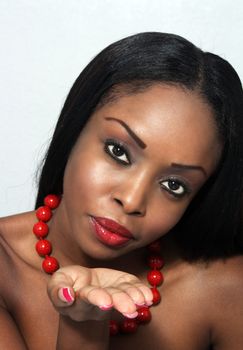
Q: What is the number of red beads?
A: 12